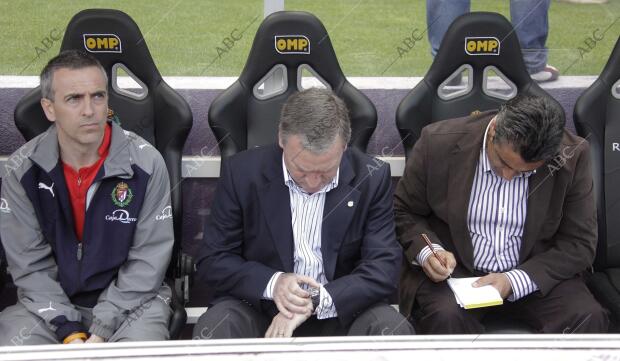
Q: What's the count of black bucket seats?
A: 4